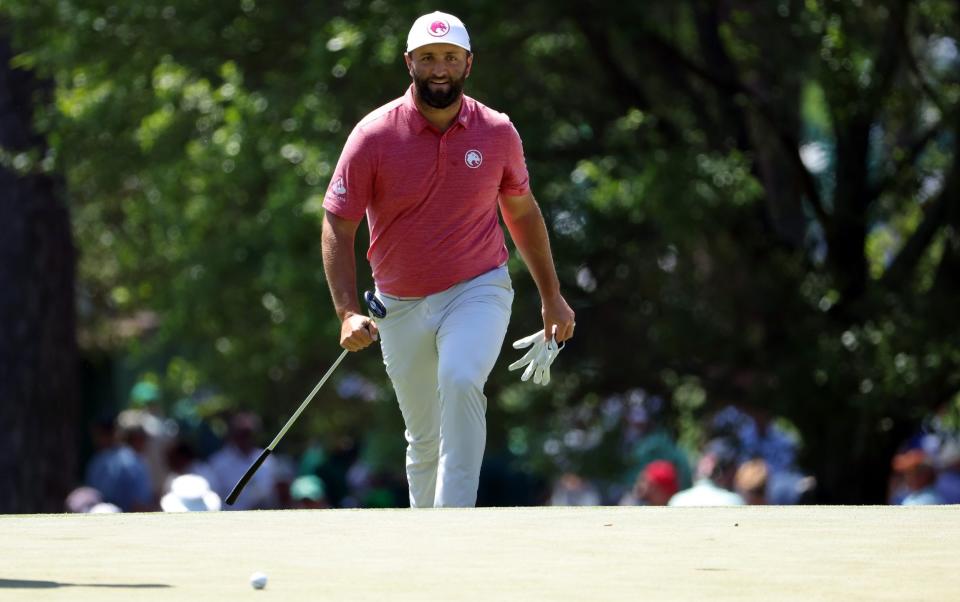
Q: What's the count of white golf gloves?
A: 1